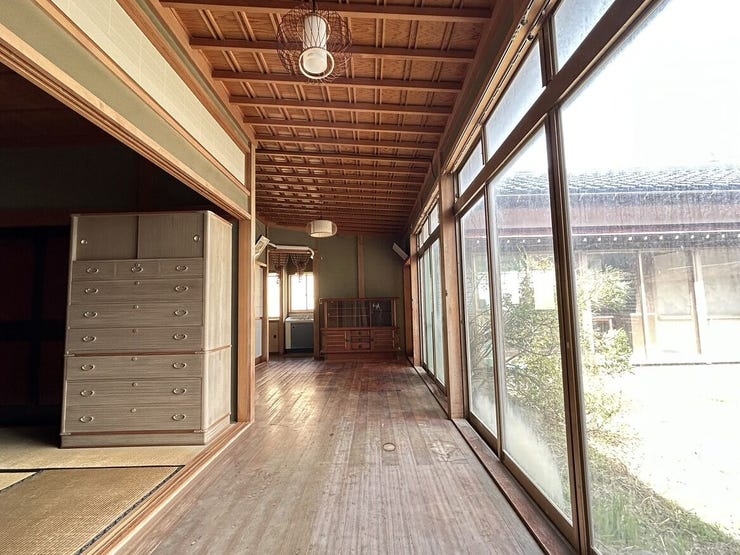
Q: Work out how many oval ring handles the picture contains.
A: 15